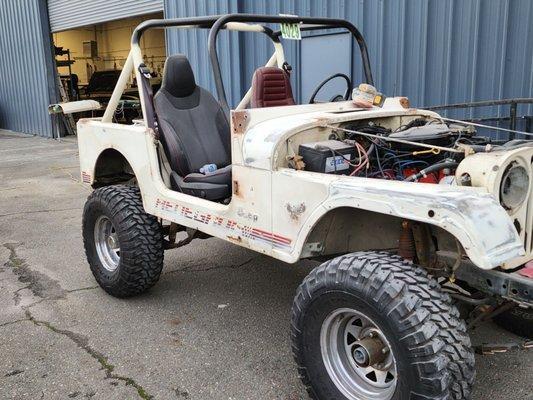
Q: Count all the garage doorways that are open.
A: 1